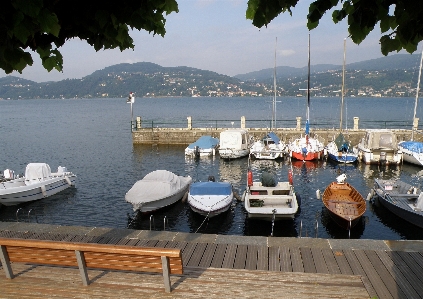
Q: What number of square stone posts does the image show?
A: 6